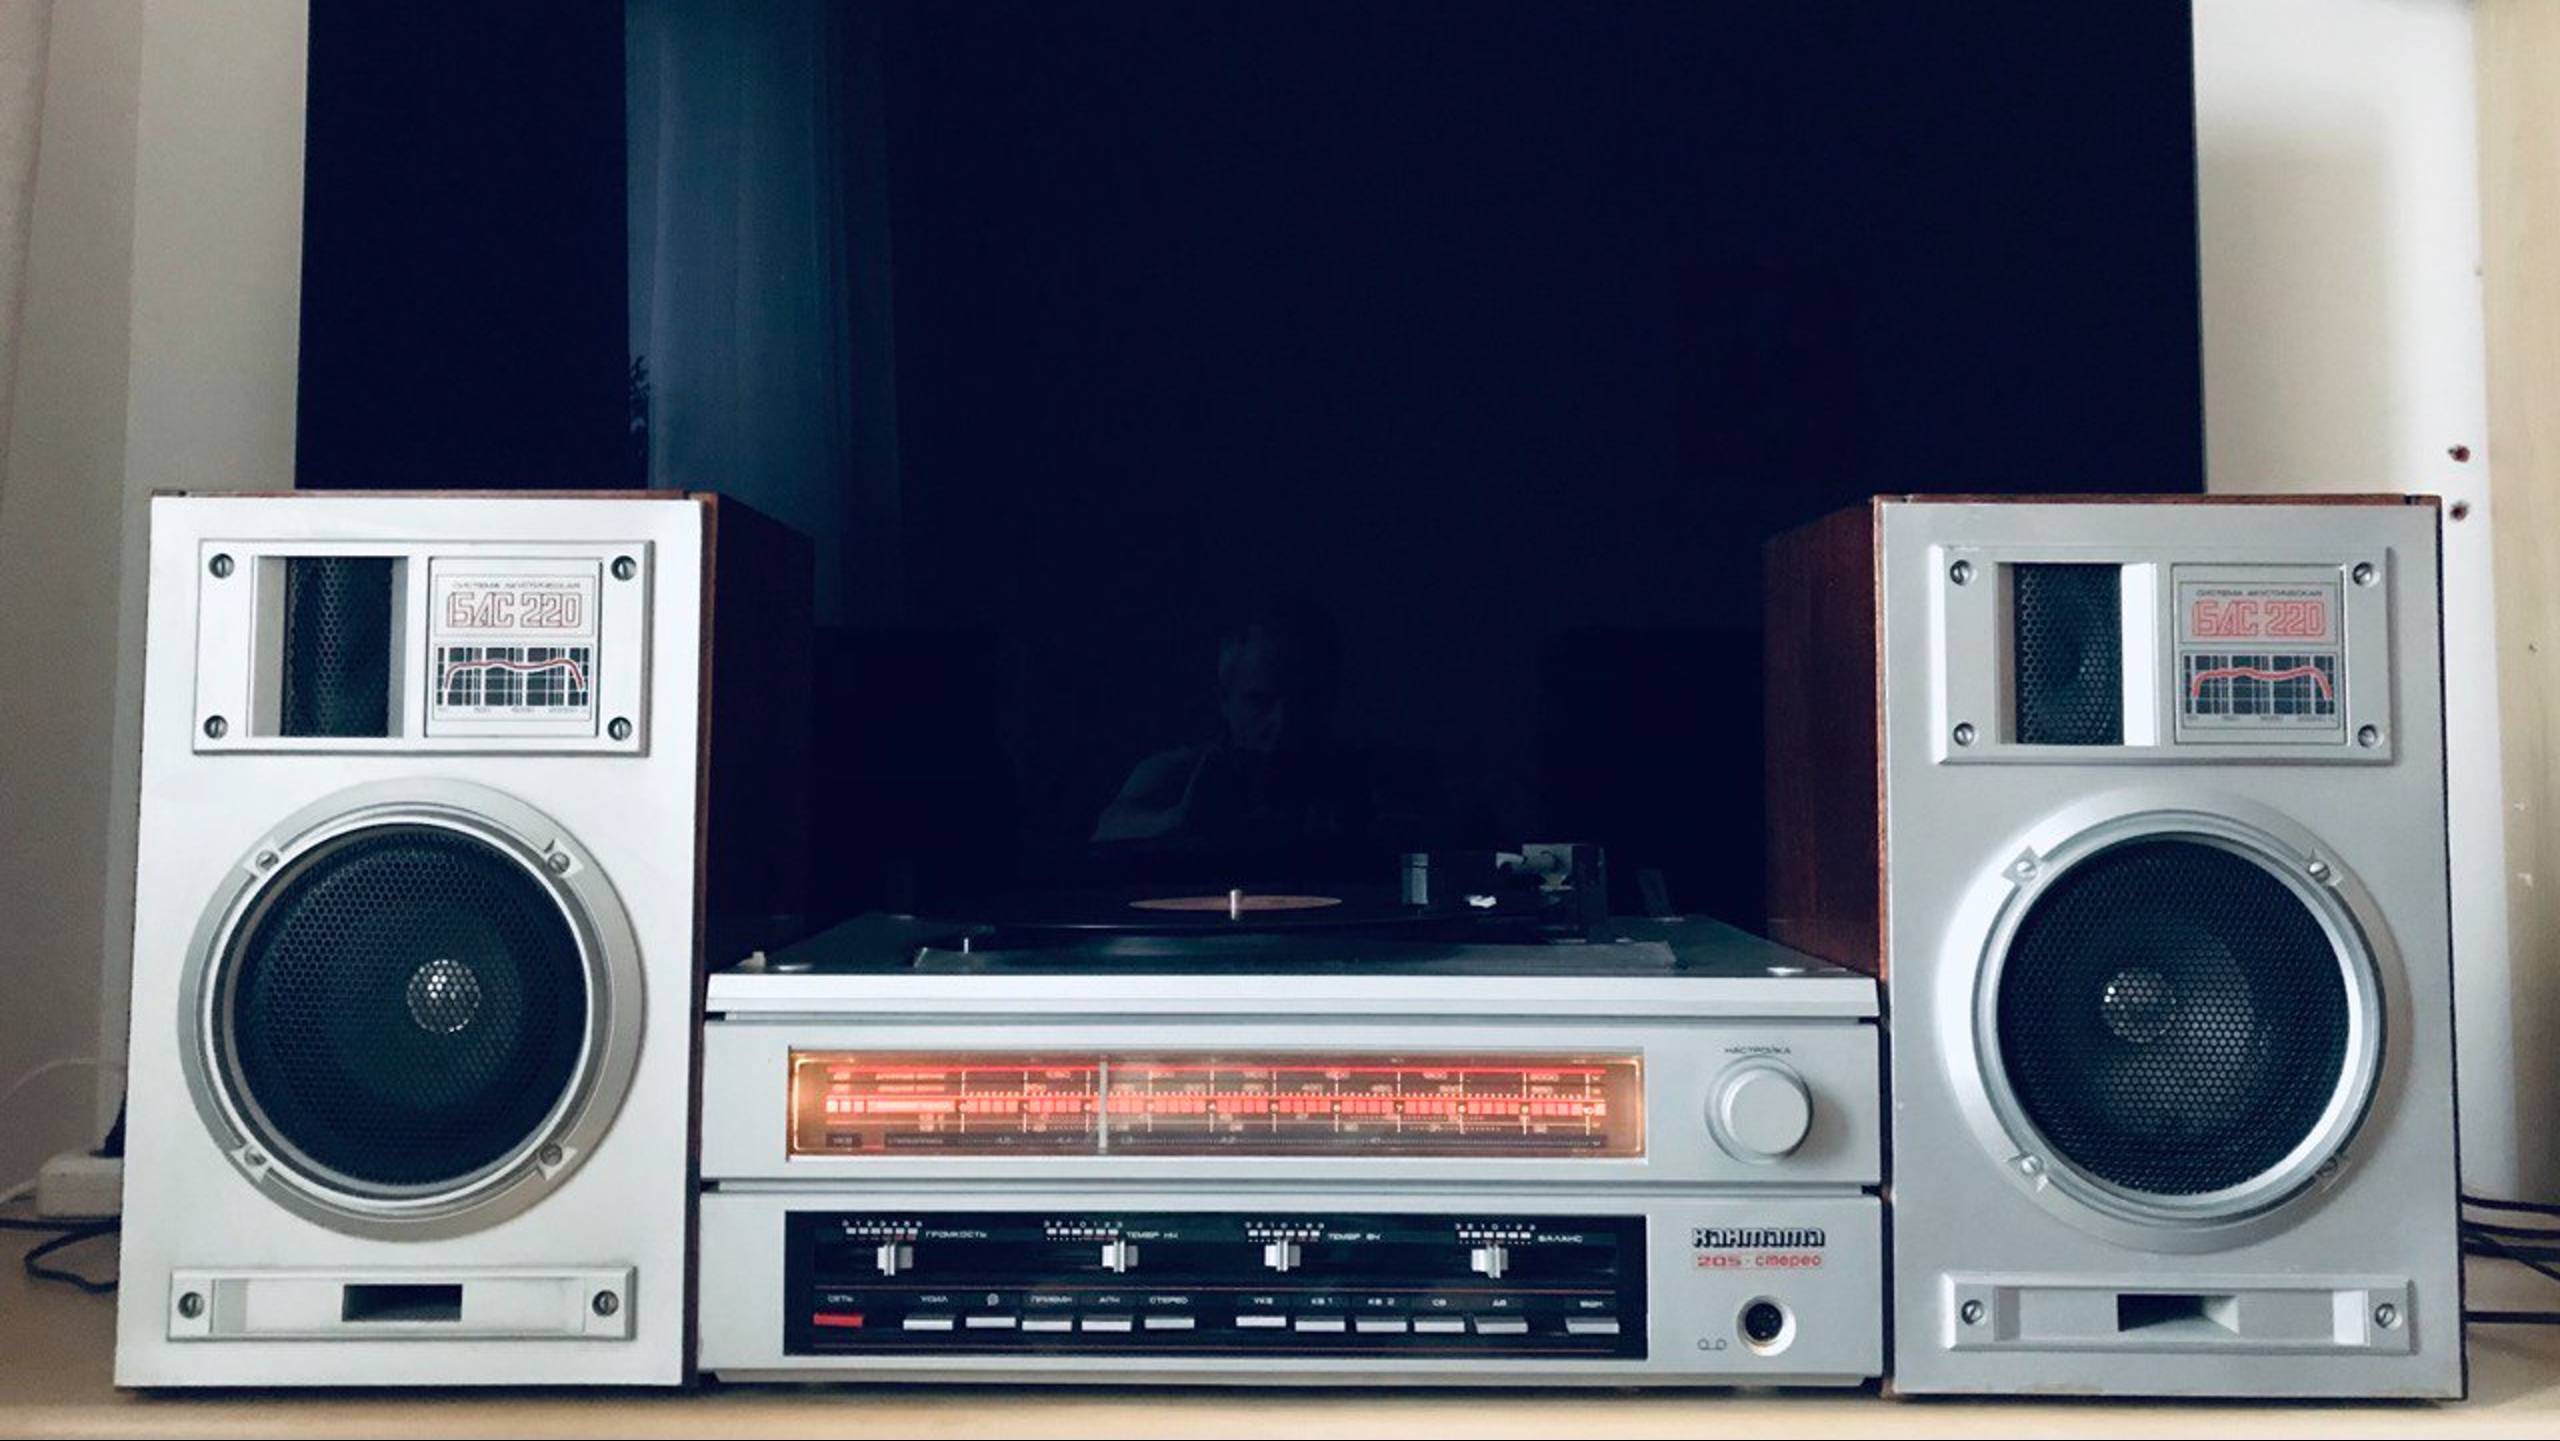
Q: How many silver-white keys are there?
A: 11